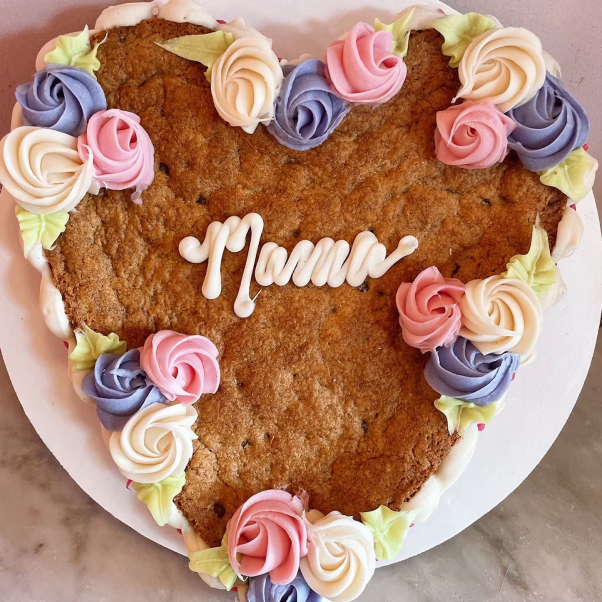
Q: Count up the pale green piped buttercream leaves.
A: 12